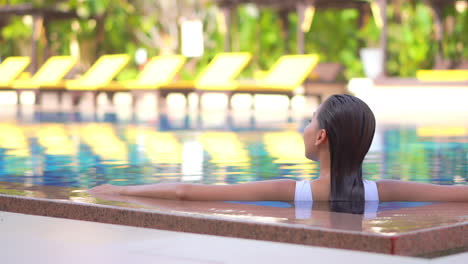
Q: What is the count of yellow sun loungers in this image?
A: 6